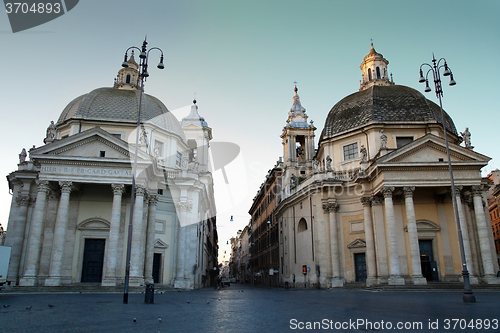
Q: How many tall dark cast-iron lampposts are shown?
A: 2